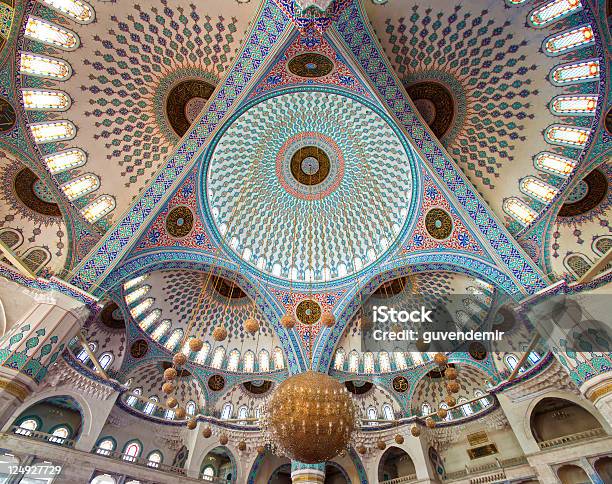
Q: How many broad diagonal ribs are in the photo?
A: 2